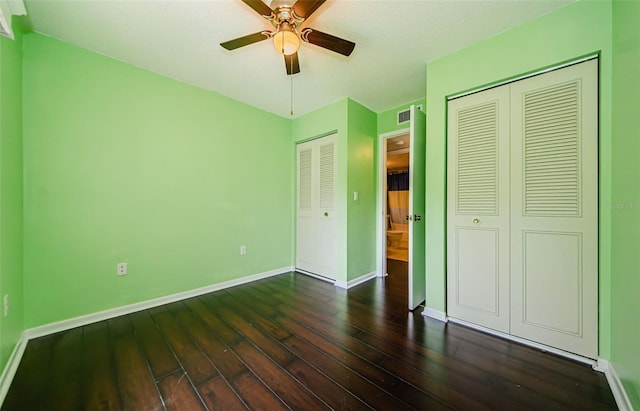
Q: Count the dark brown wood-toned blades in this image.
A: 5